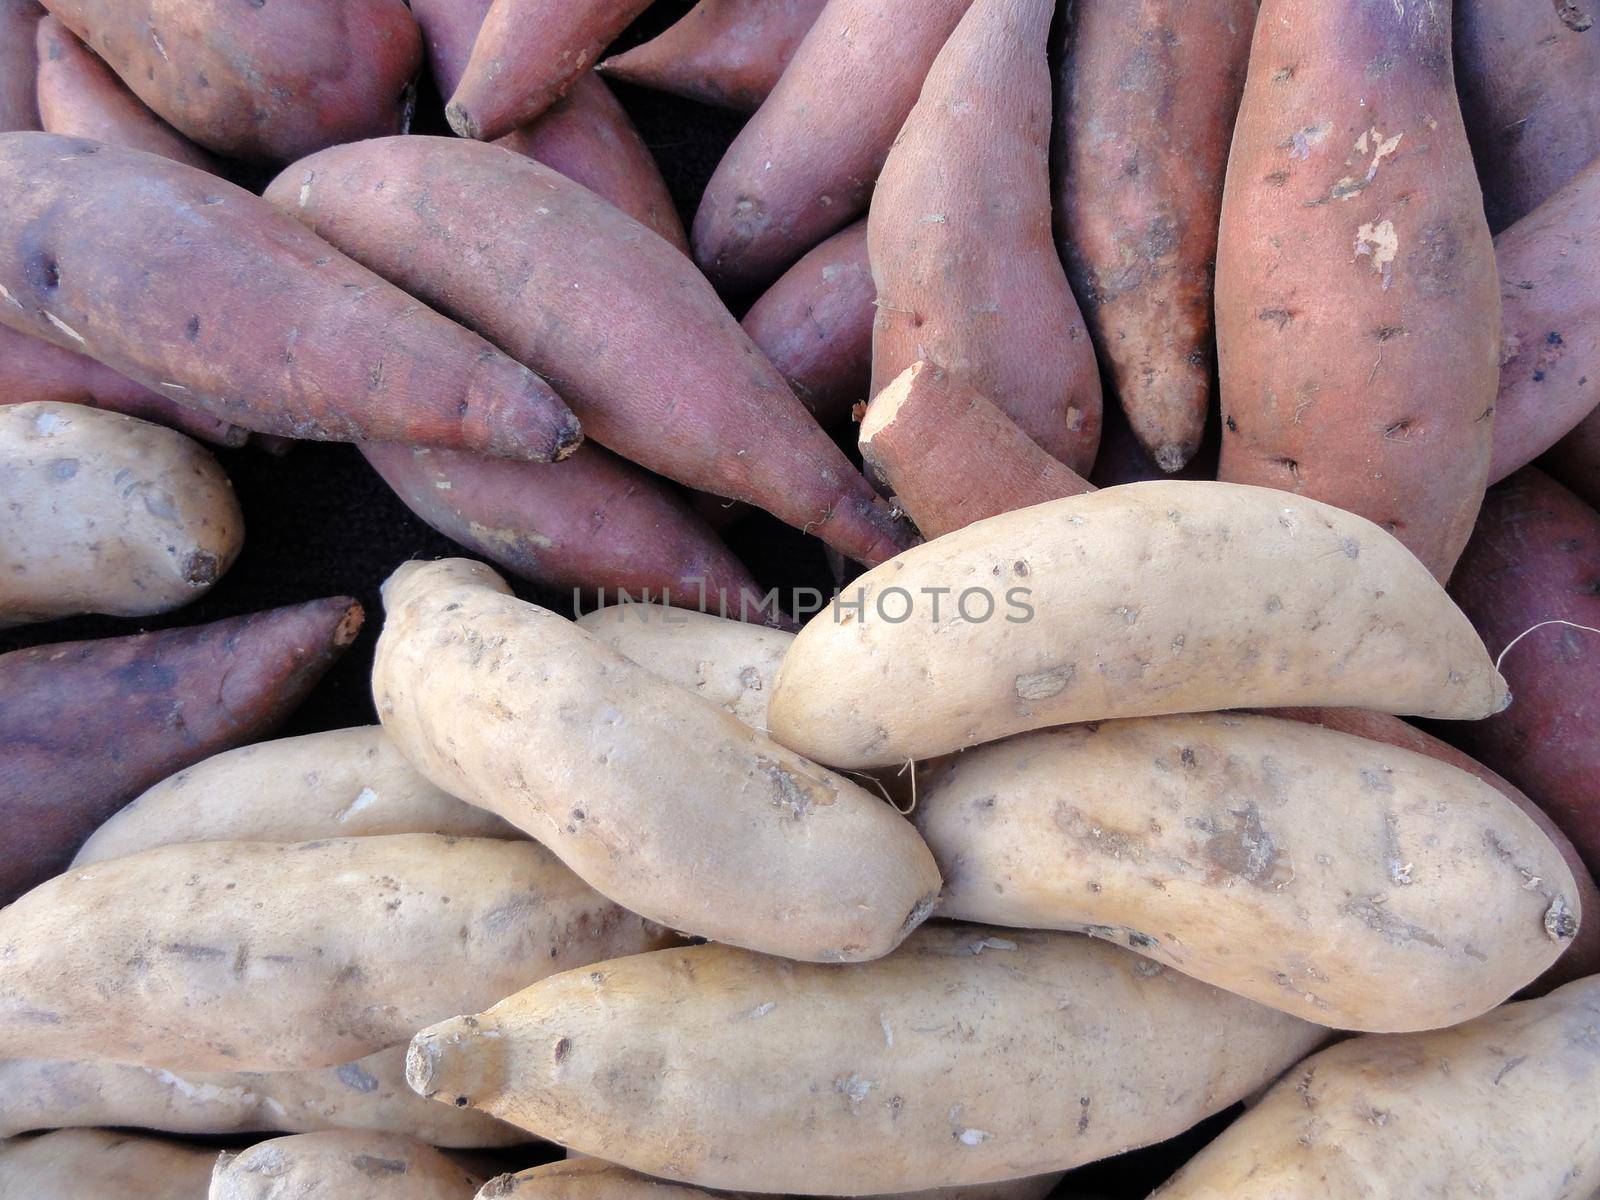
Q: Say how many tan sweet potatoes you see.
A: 13